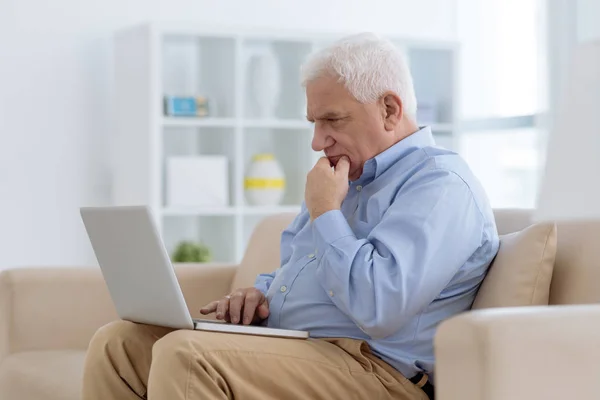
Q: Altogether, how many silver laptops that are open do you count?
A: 1